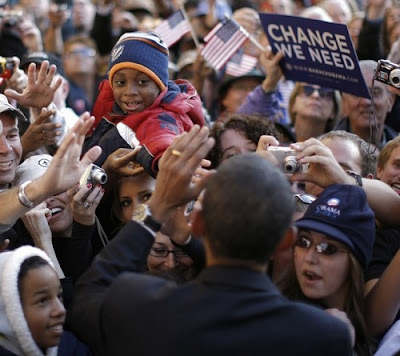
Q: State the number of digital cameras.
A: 3